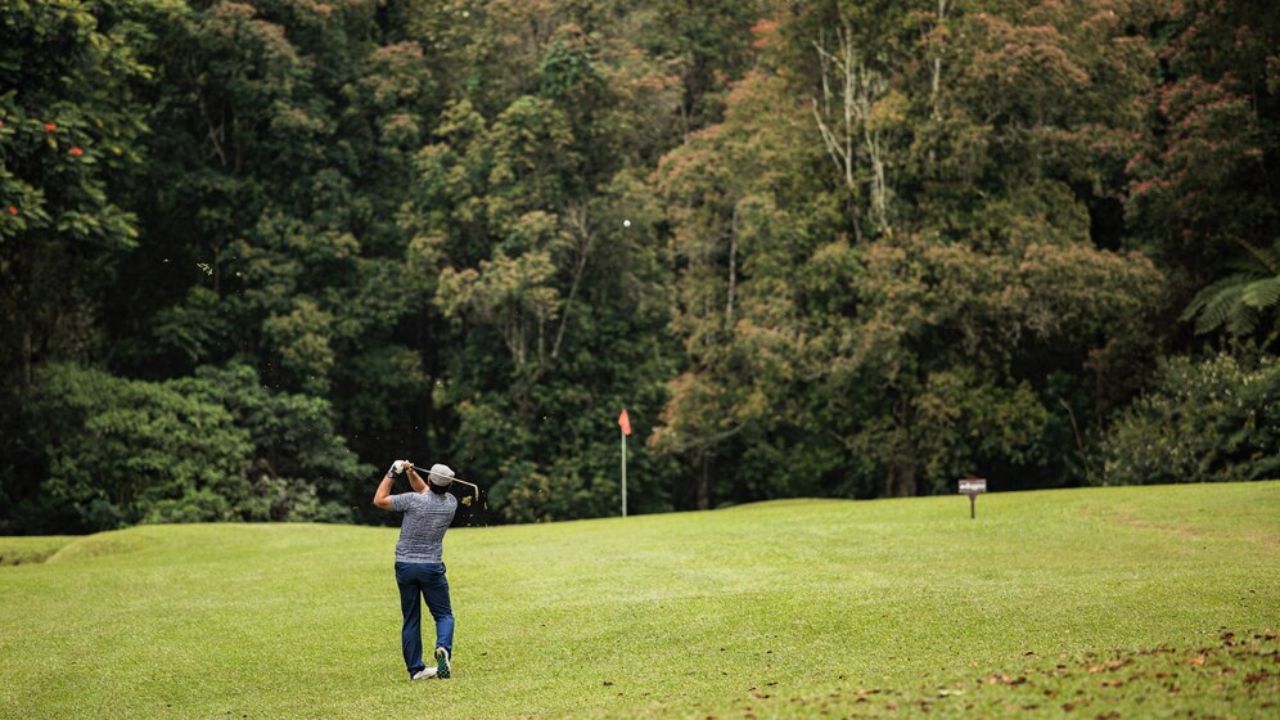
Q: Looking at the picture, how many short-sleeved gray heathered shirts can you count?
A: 1